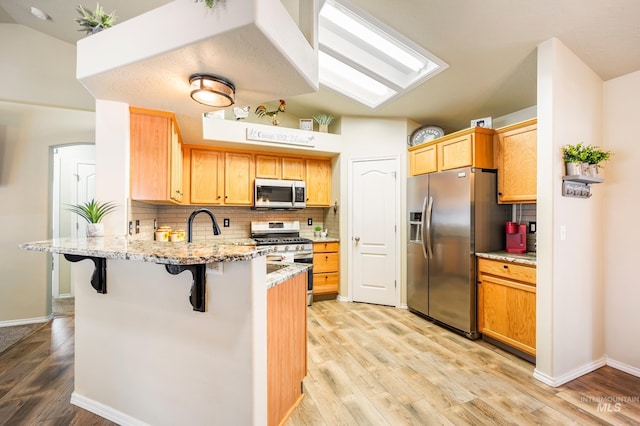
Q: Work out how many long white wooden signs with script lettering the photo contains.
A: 1